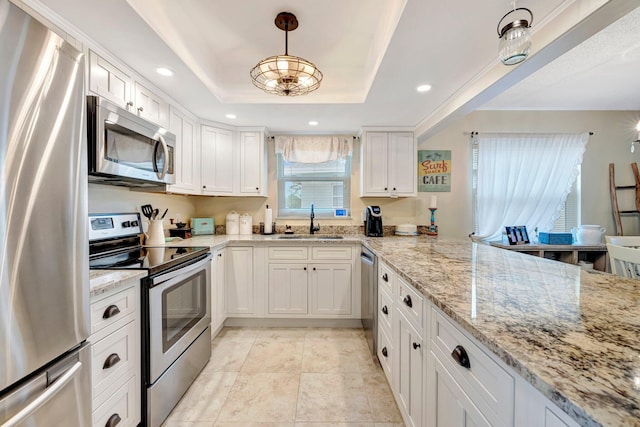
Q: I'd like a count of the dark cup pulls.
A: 8